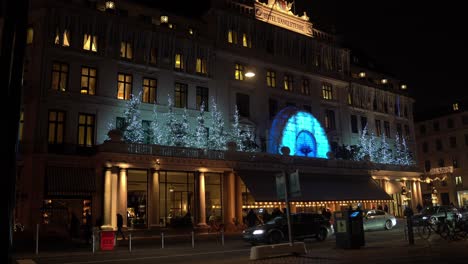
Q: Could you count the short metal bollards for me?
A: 6